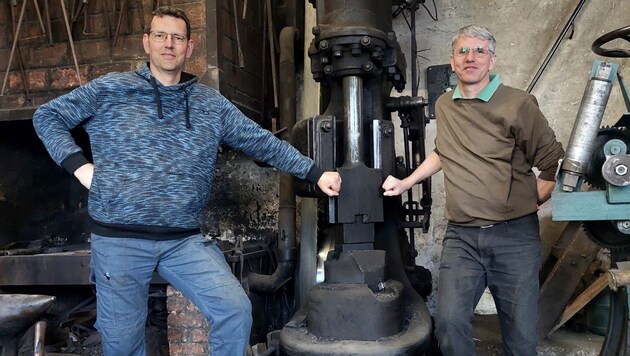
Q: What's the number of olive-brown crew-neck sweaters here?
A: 1